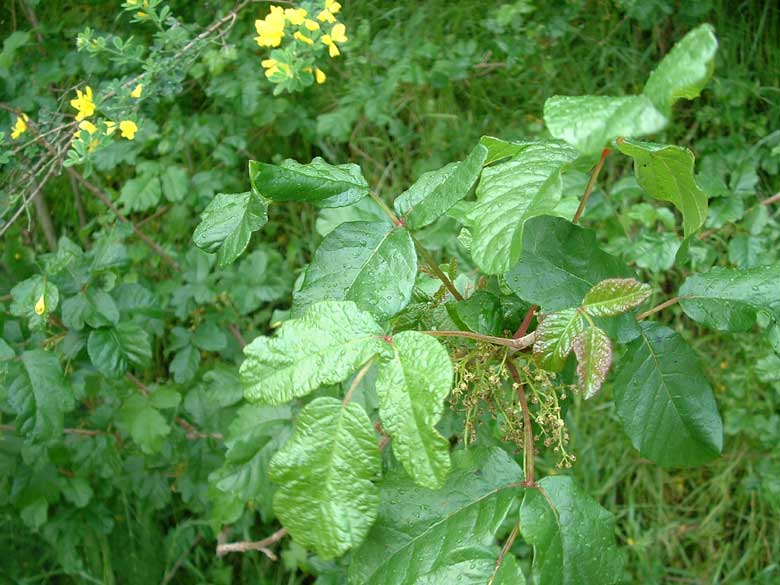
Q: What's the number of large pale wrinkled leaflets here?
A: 3